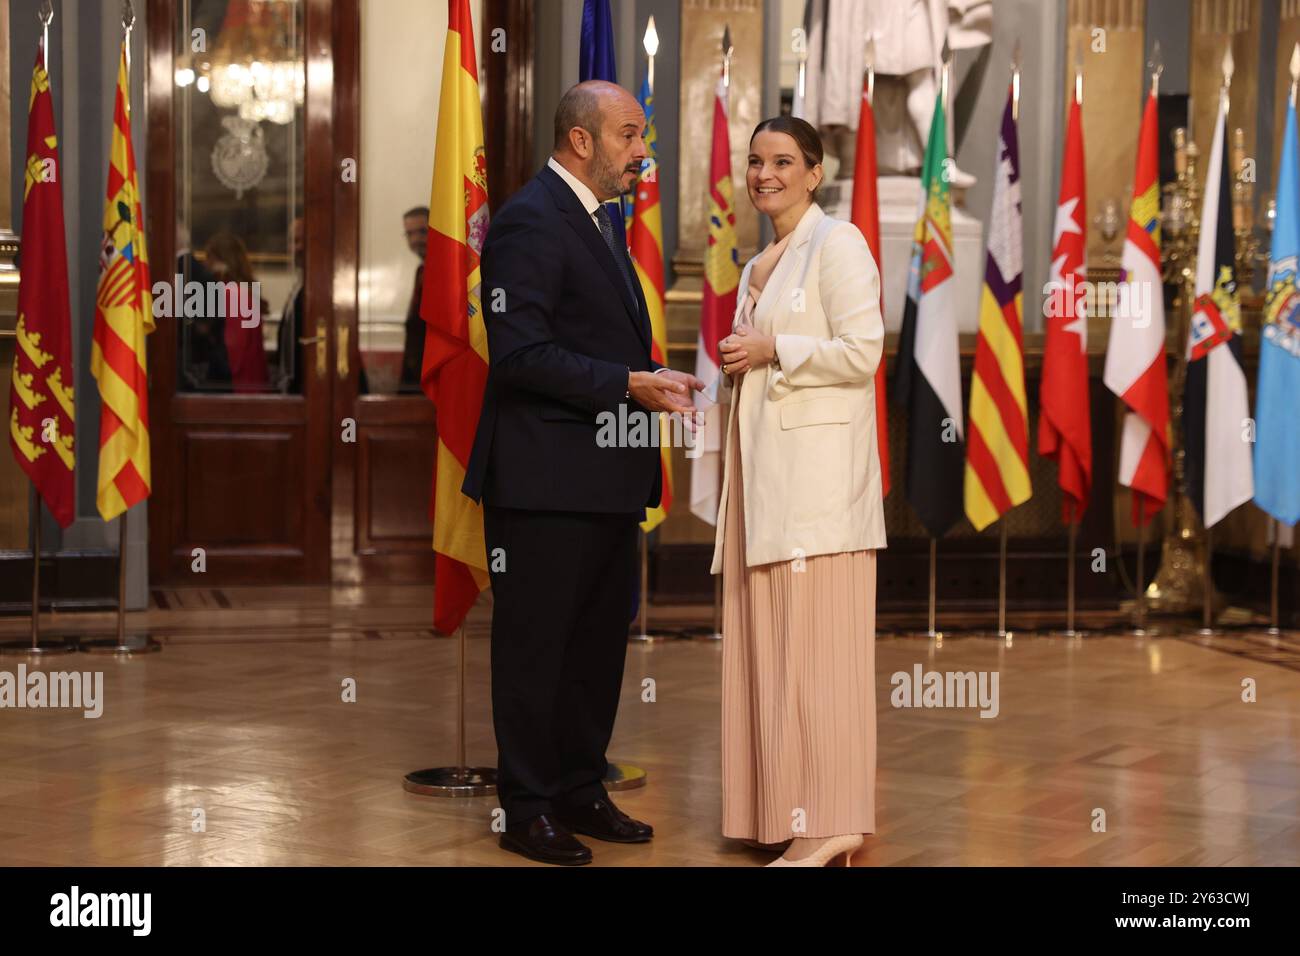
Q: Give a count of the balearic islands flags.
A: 1